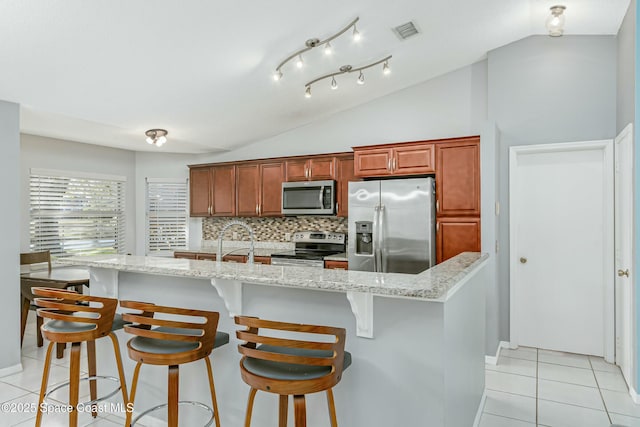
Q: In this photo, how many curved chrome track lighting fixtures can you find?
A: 2